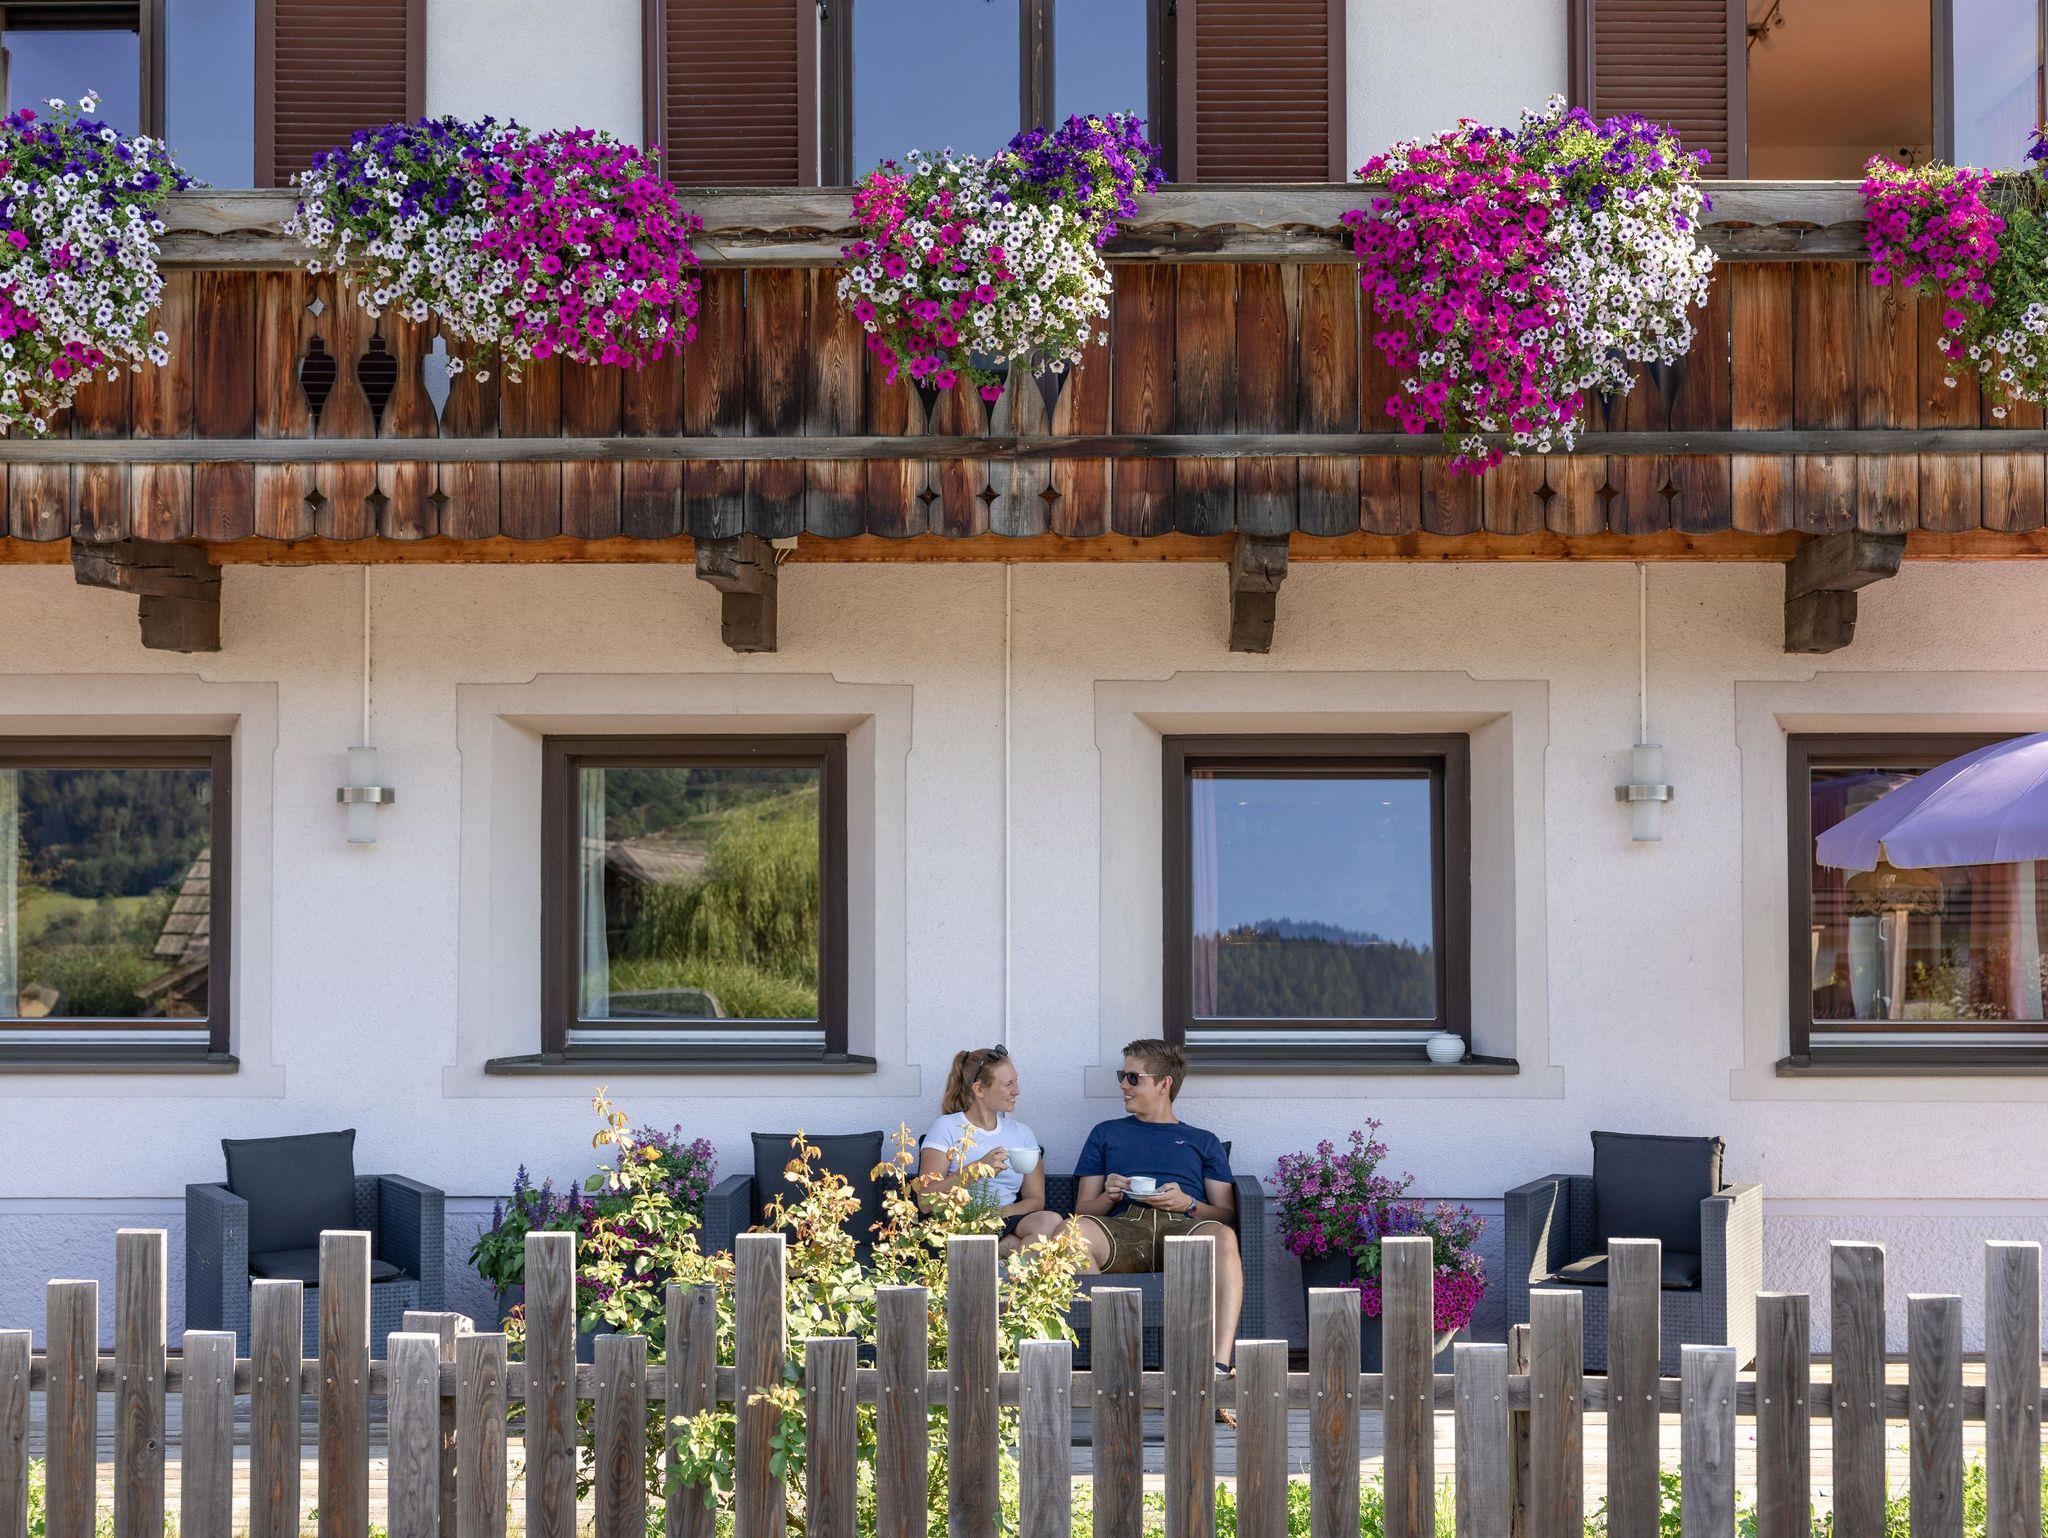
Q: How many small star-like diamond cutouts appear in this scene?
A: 10